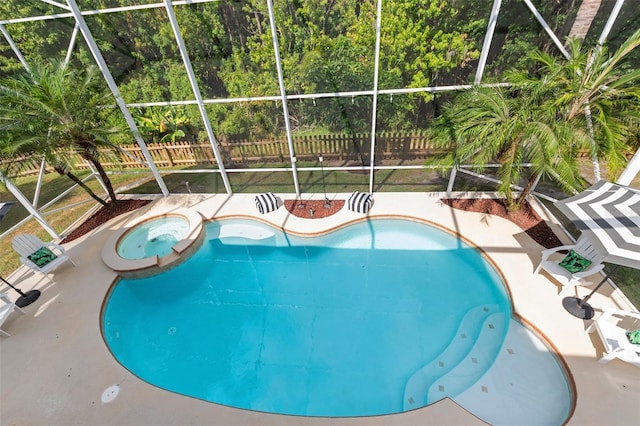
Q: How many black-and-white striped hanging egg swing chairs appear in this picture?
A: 0